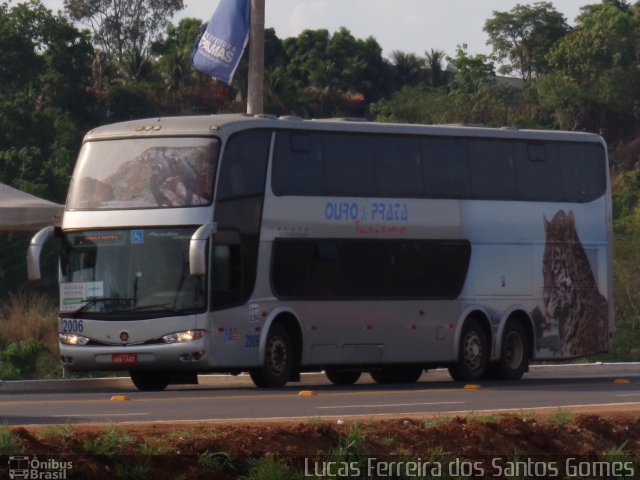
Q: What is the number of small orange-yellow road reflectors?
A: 4